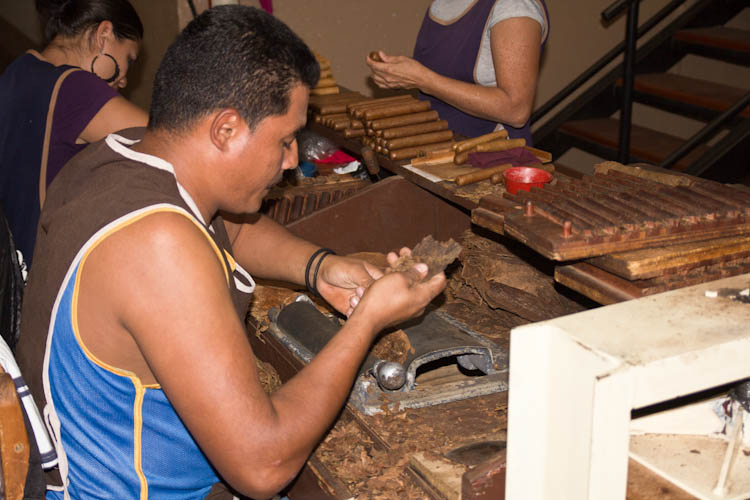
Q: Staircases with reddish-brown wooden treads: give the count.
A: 1